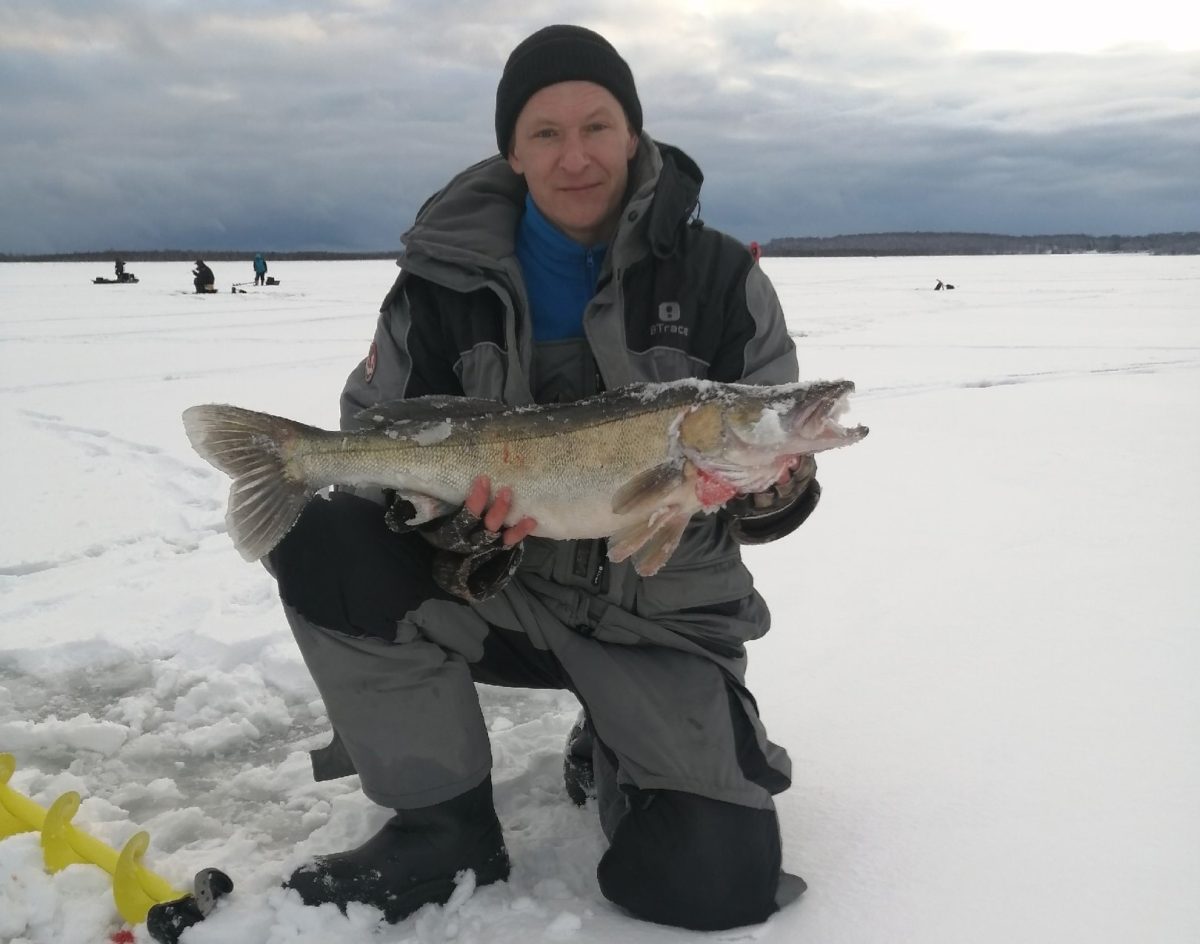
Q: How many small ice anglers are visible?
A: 3